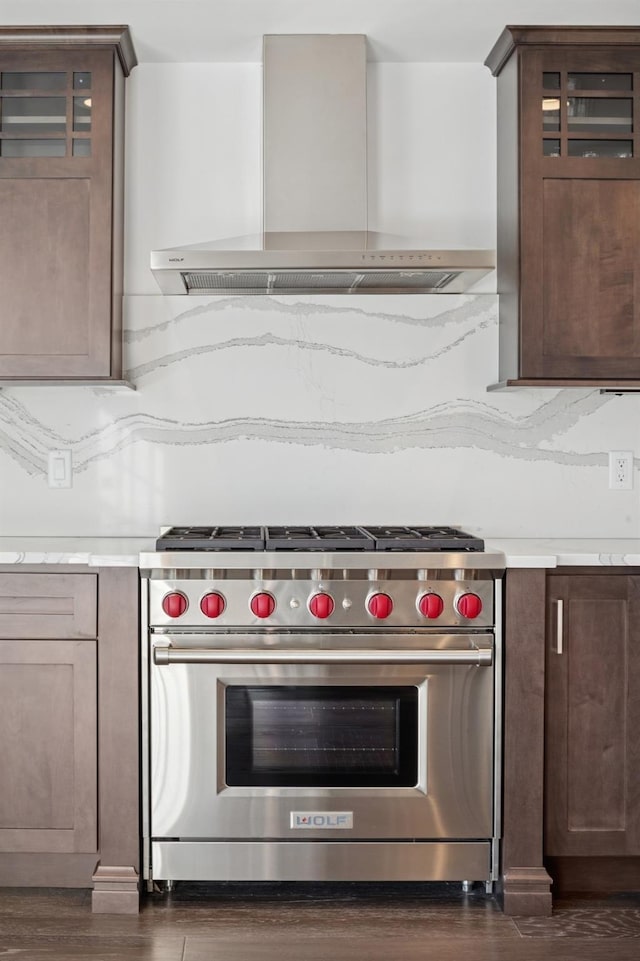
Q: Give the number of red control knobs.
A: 7